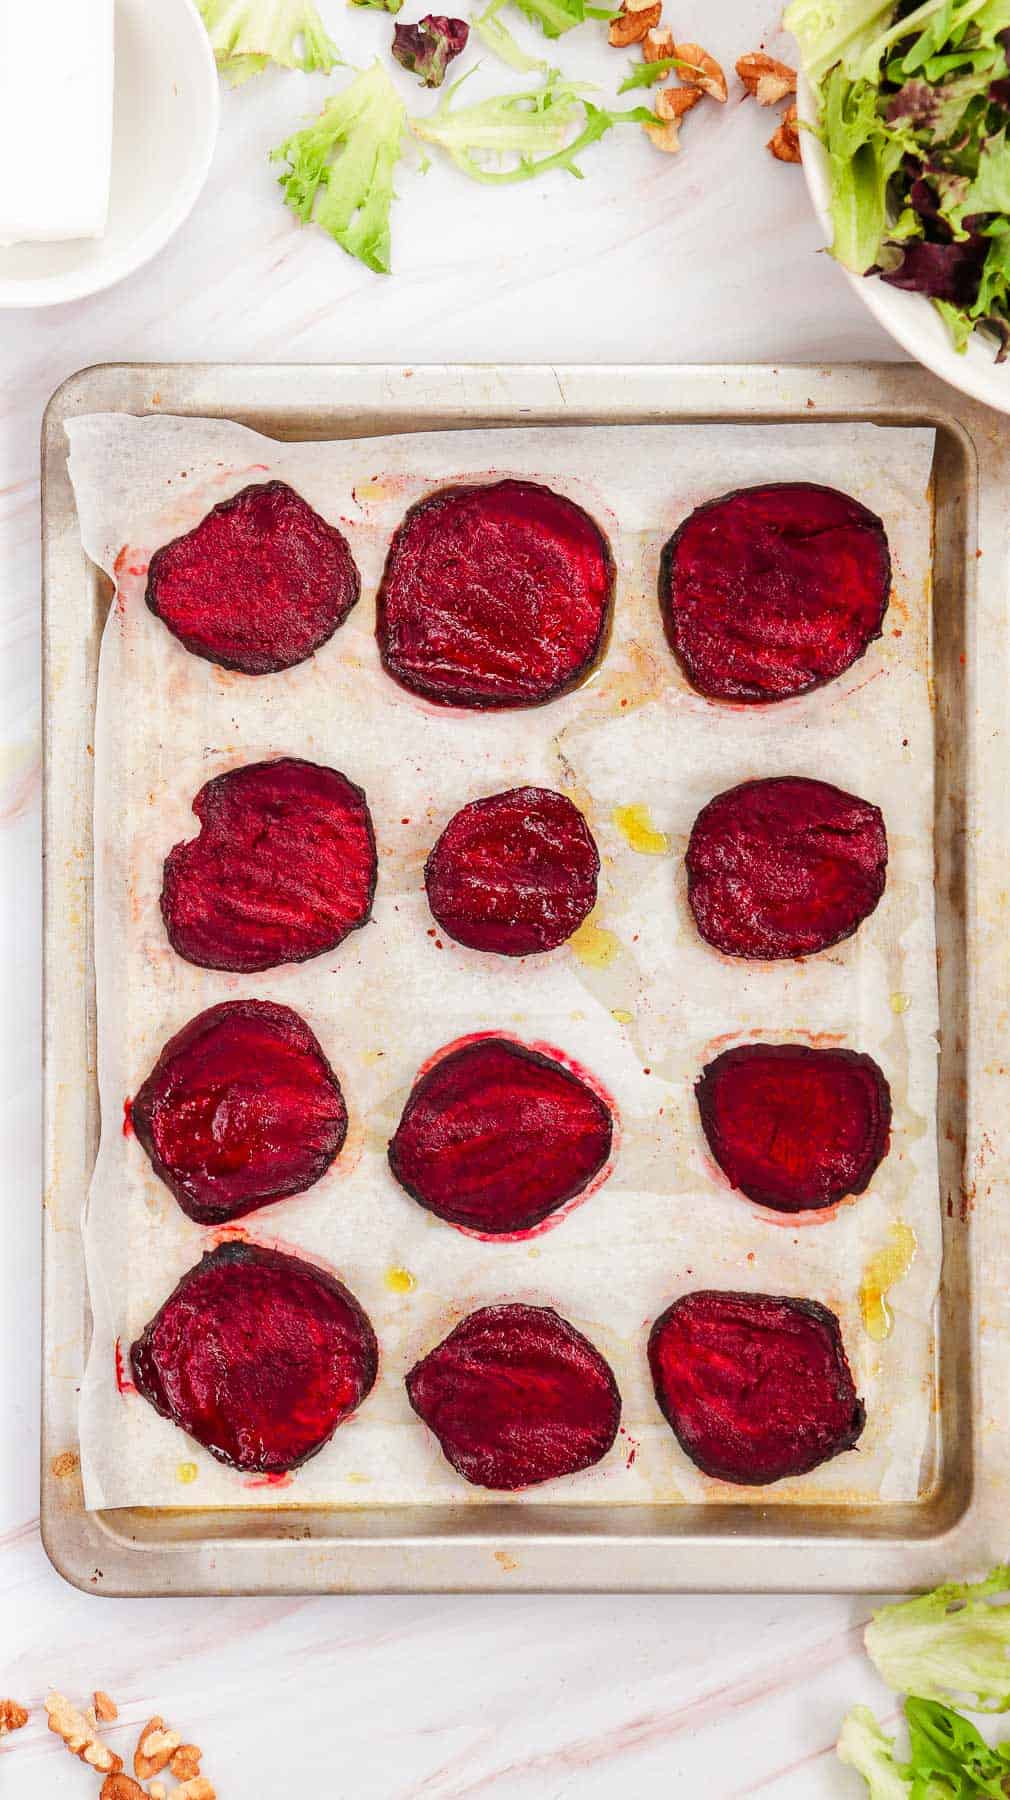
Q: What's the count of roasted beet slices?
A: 12